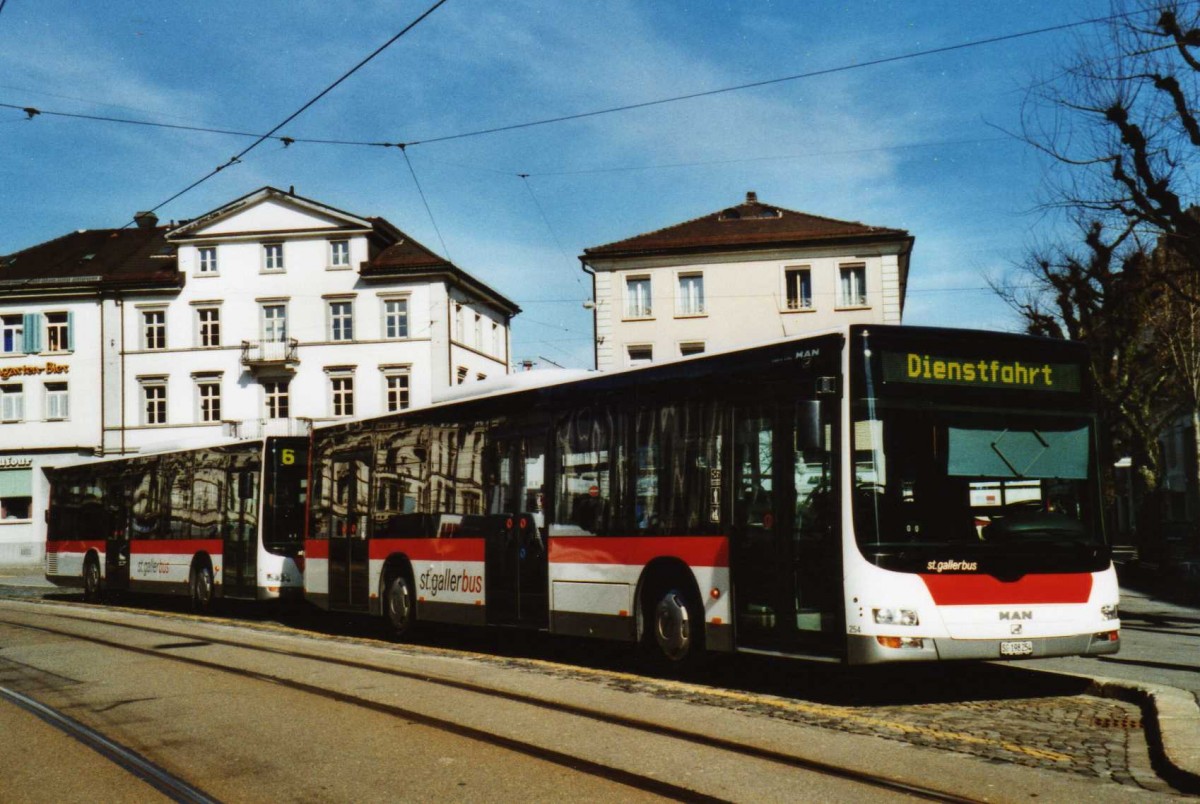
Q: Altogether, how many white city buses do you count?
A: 2